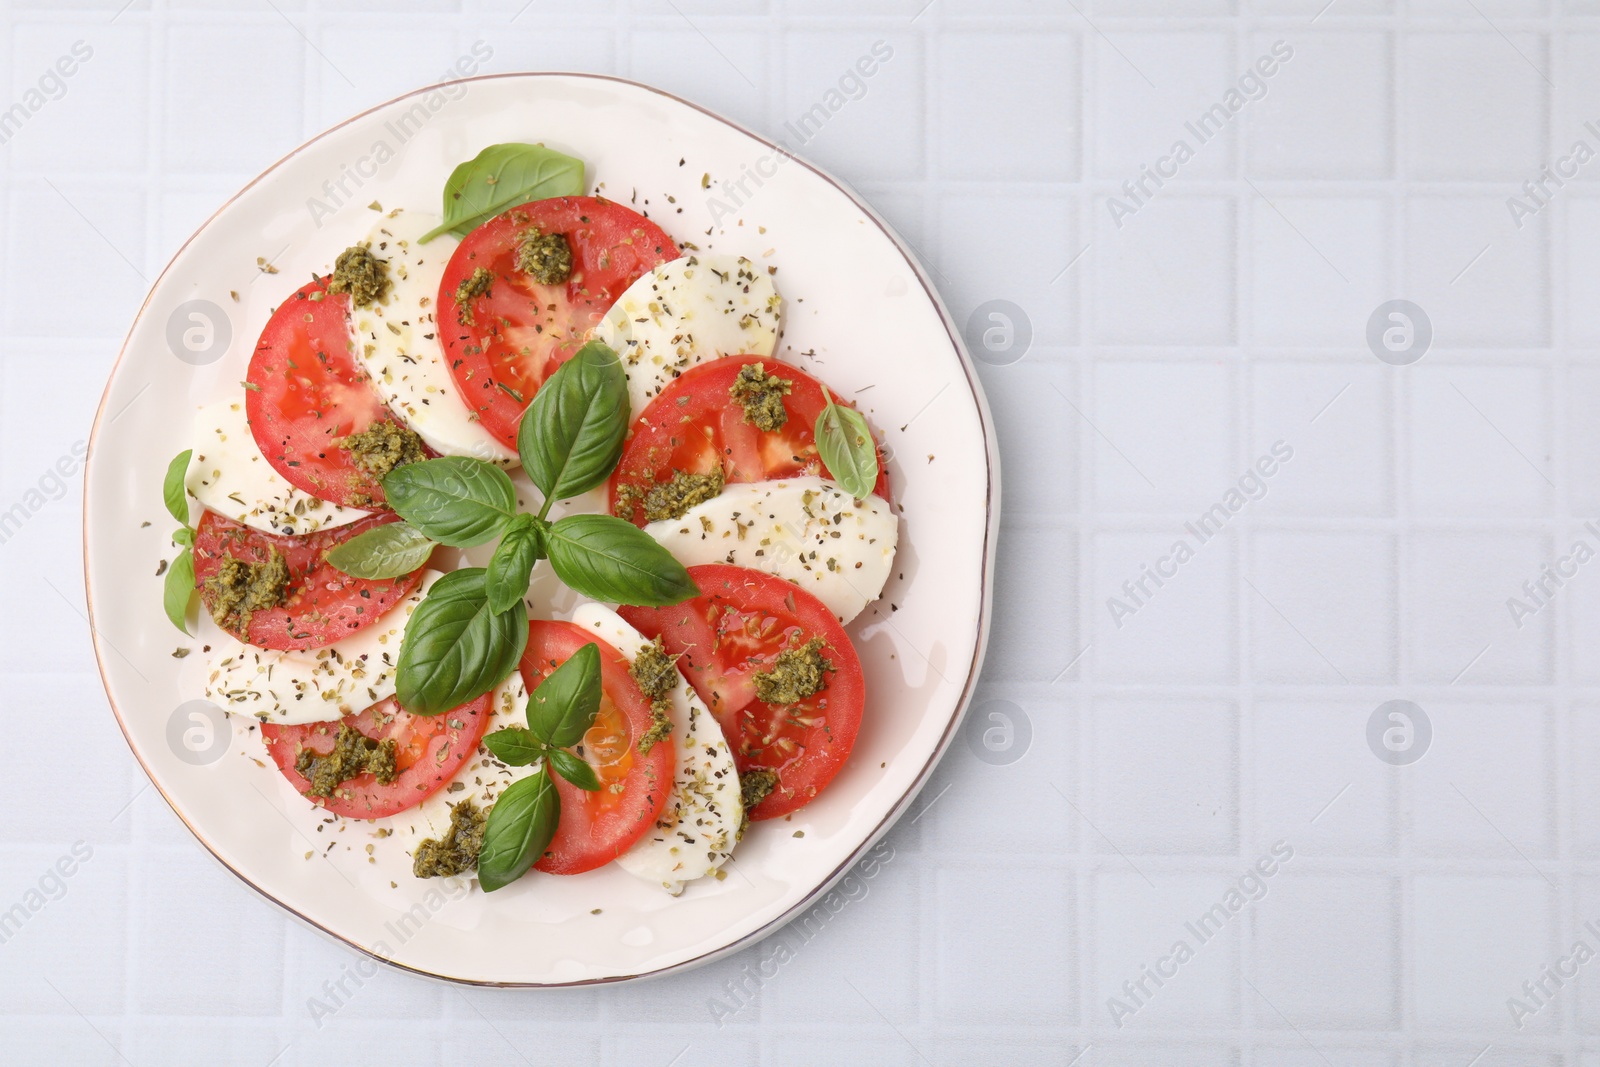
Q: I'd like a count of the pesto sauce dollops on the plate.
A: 12